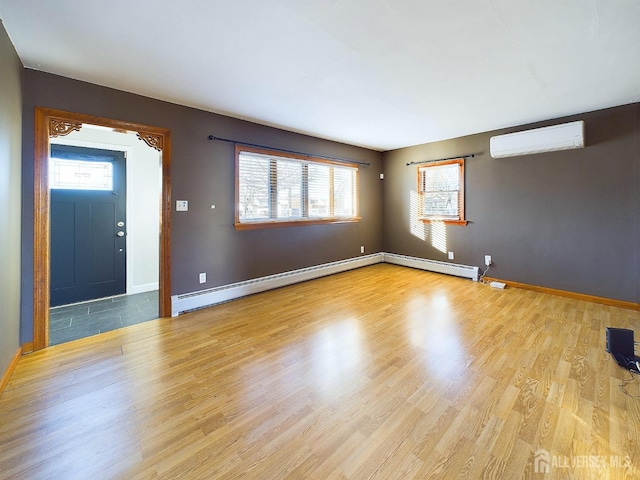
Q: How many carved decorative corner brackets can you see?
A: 2